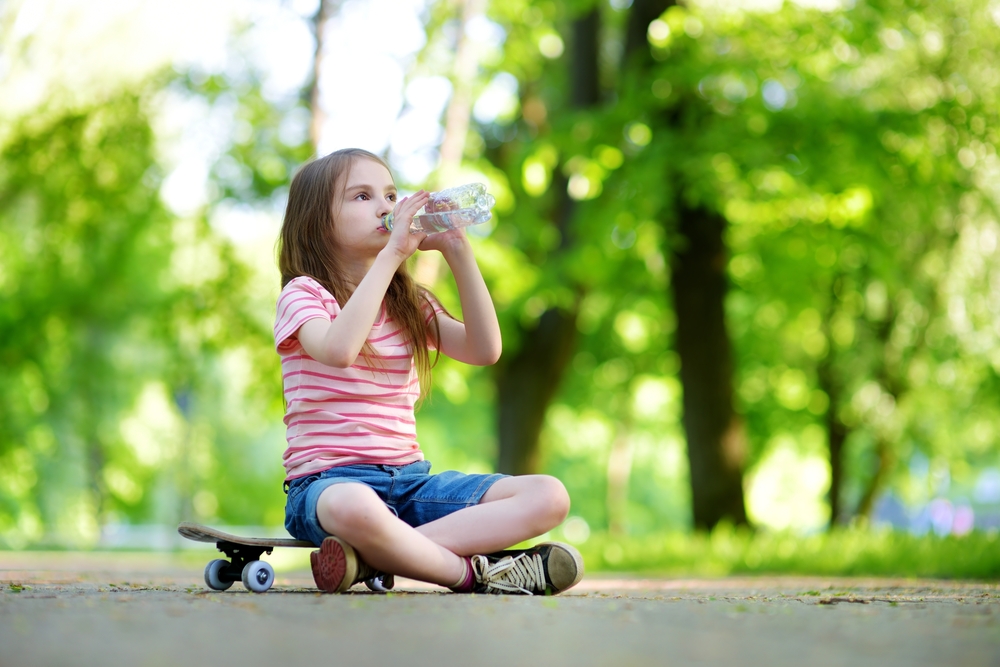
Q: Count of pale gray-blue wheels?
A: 3